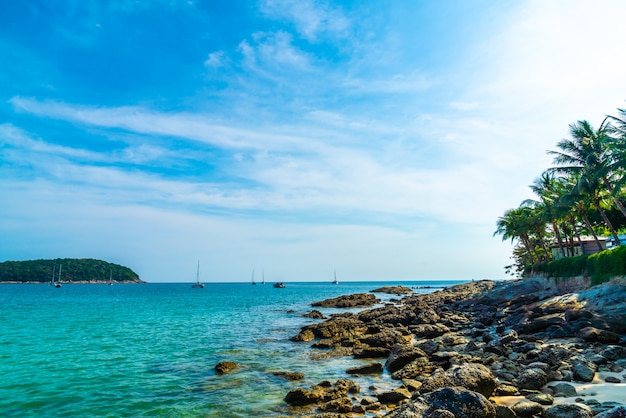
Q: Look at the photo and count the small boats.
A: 8